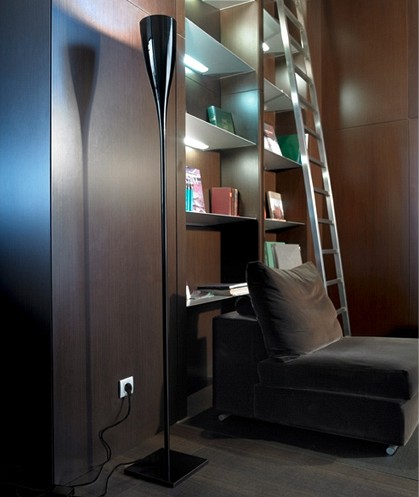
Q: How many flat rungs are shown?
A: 11